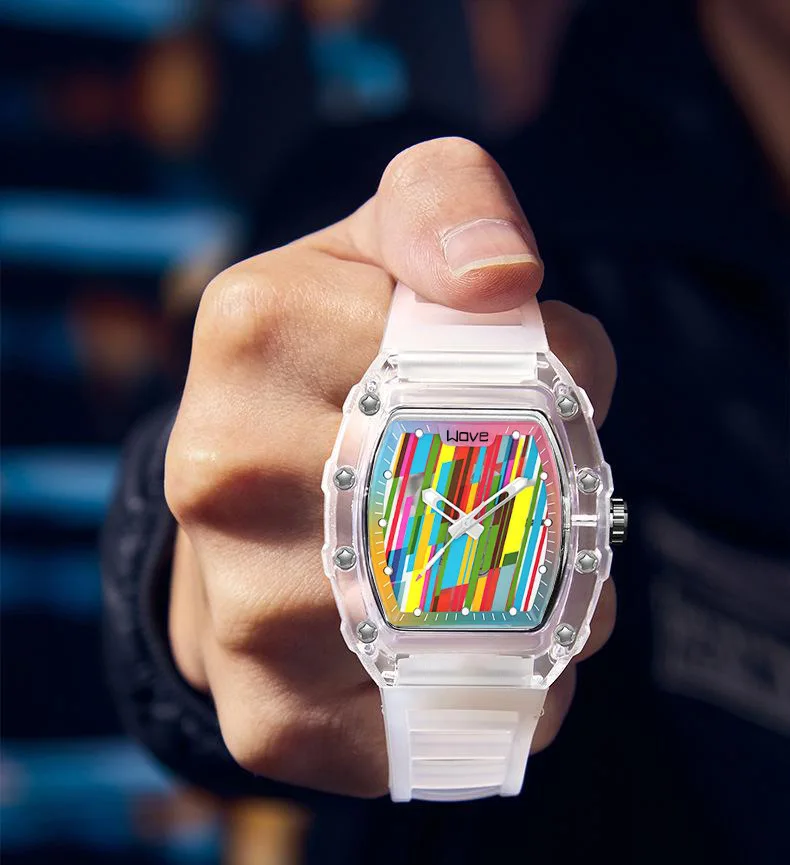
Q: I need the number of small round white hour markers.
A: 11